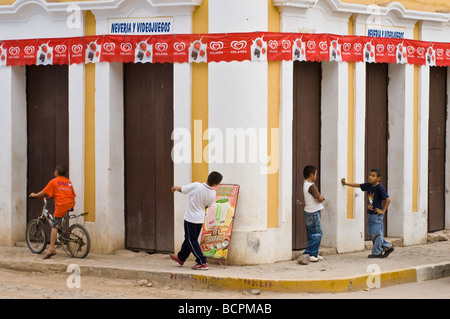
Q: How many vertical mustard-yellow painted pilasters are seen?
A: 5